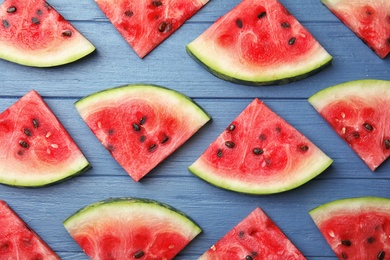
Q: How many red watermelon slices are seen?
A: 12